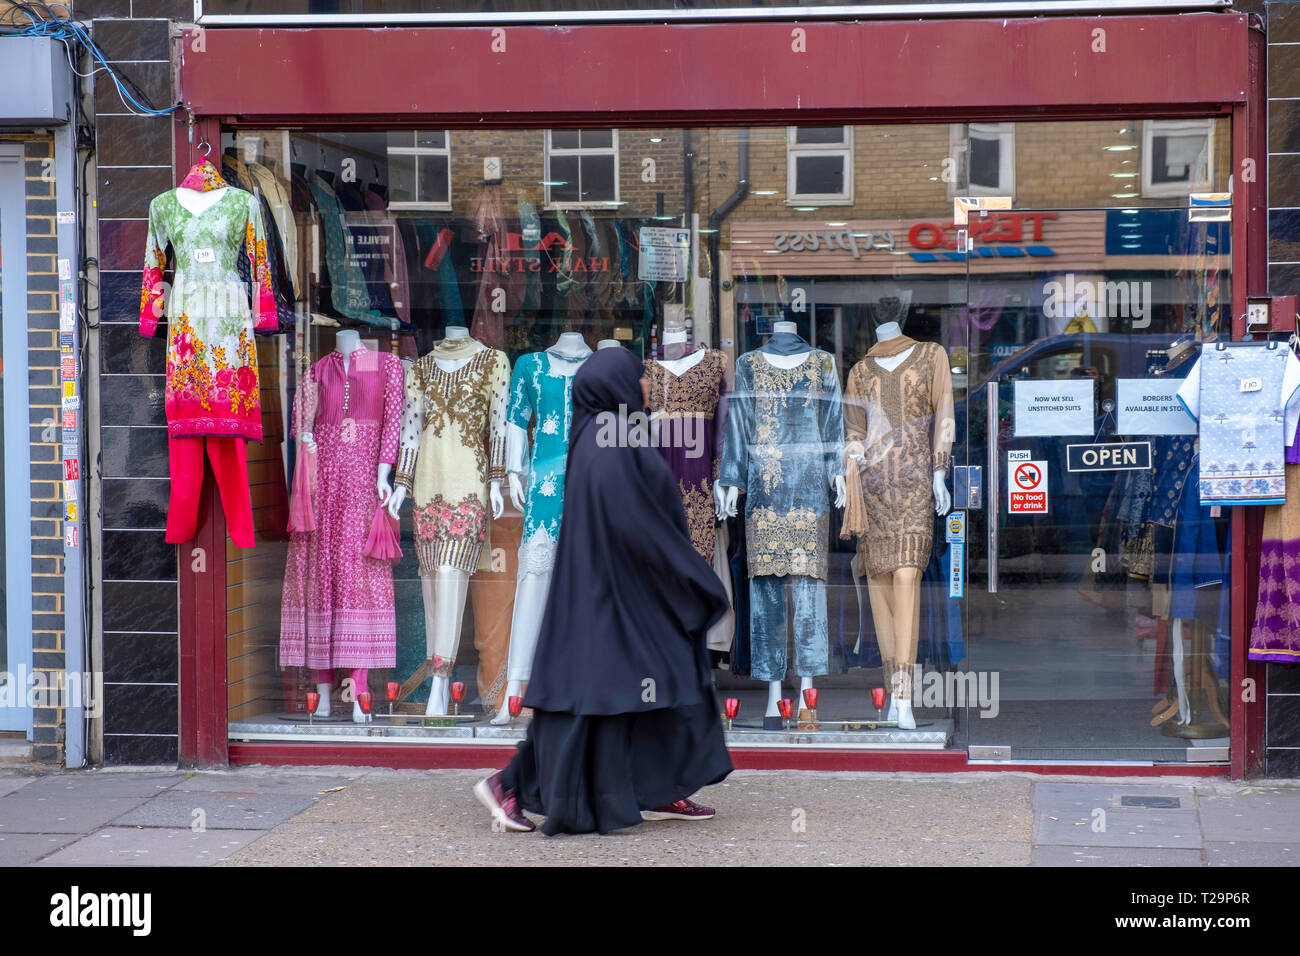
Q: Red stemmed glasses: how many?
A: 9